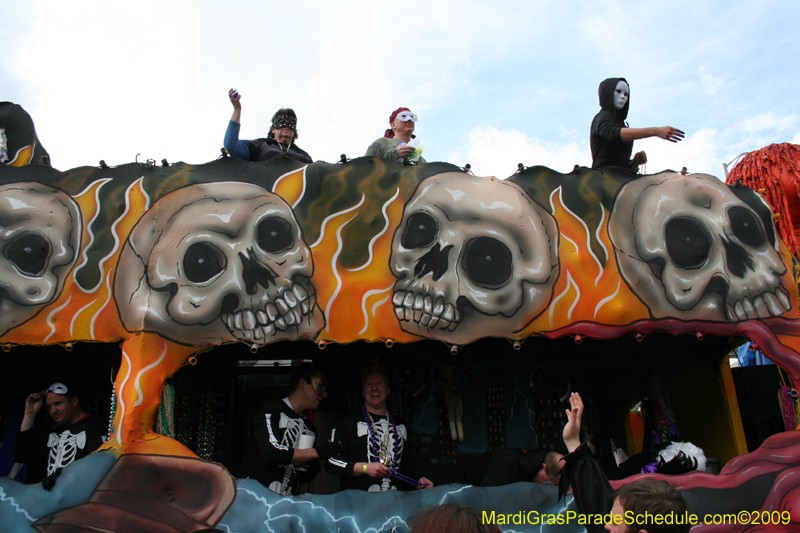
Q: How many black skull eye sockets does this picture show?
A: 7